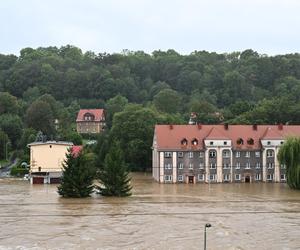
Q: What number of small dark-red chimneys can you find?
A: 5